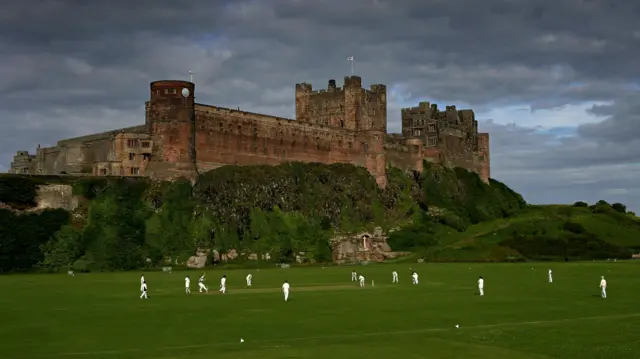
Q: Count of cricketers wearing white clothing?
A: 14